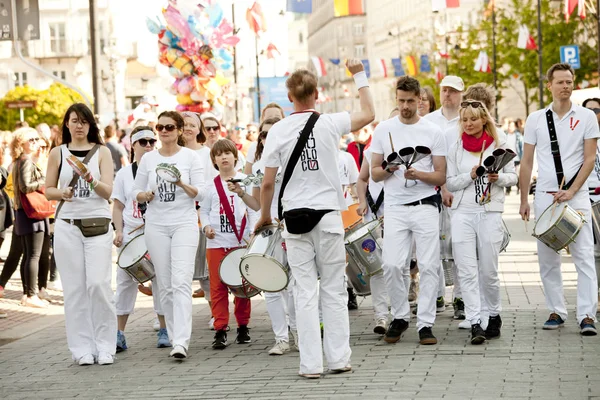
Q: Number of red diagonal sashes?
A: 1